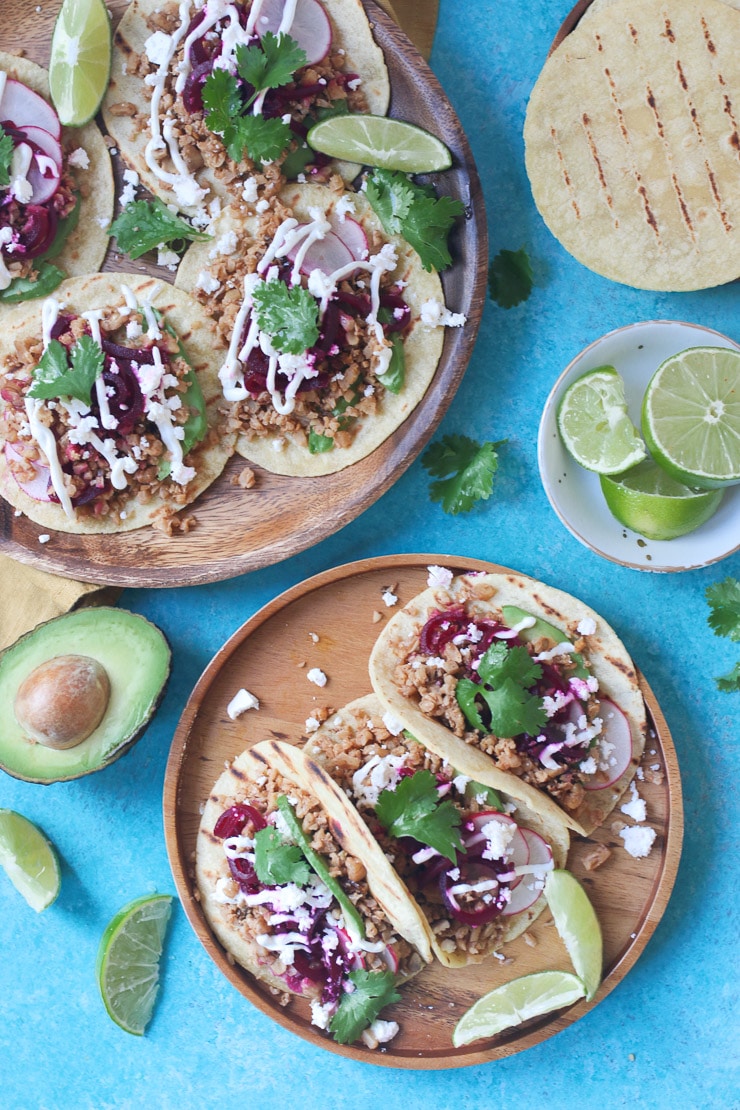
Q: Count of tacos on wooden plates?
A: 7